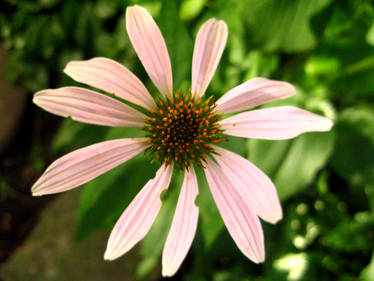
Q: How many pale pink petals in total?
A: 11